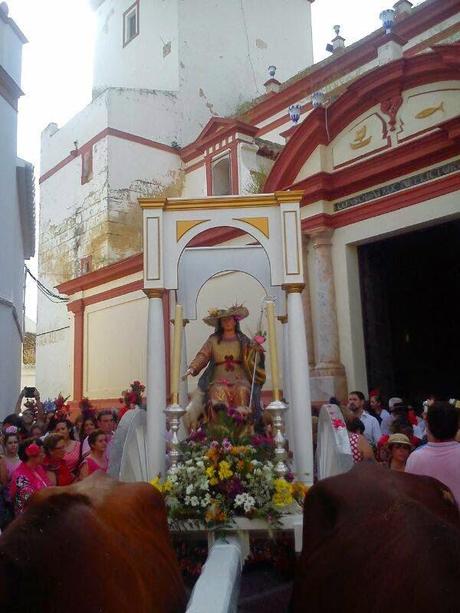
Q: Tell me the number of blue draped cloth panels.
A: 0